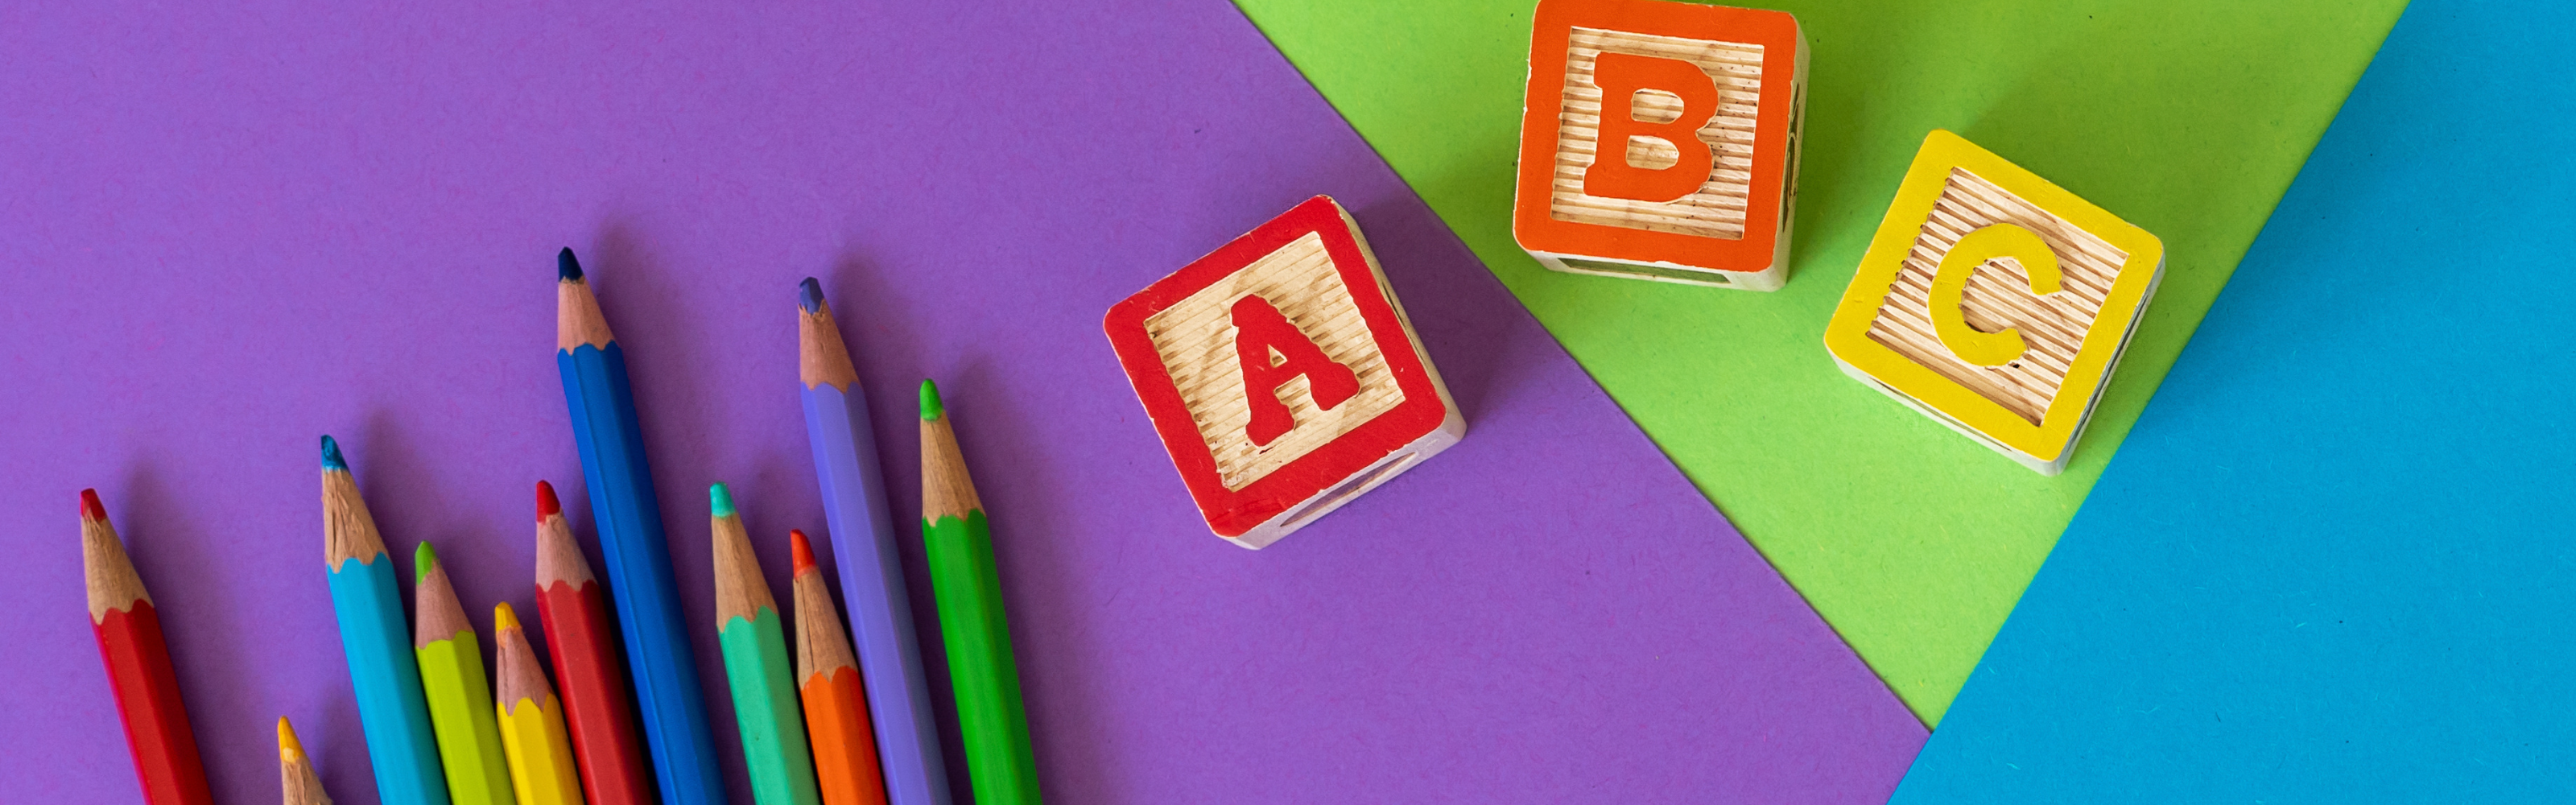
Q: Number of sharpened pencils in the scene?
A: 11